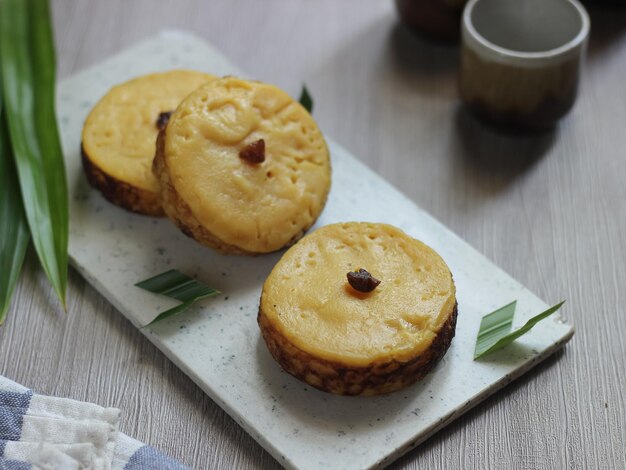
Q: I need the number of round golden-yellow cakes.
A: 3